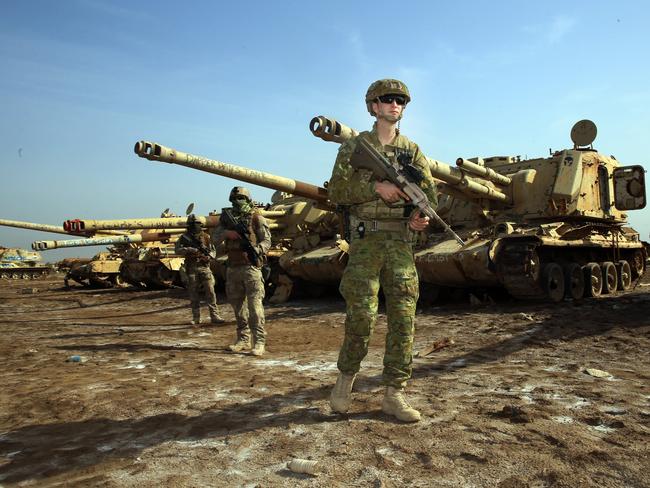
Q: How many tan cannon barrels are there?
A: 5